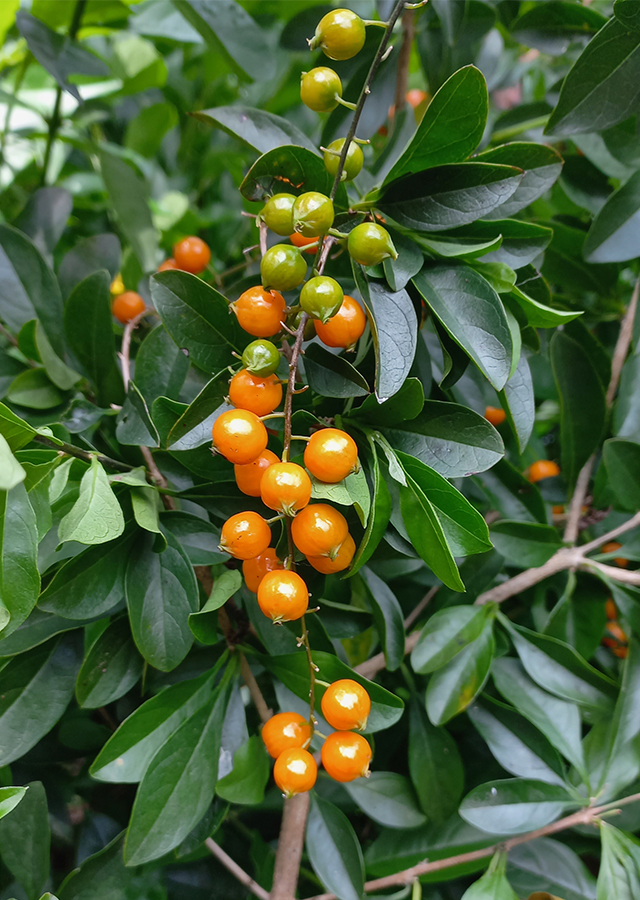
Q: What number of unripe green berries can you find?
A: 9